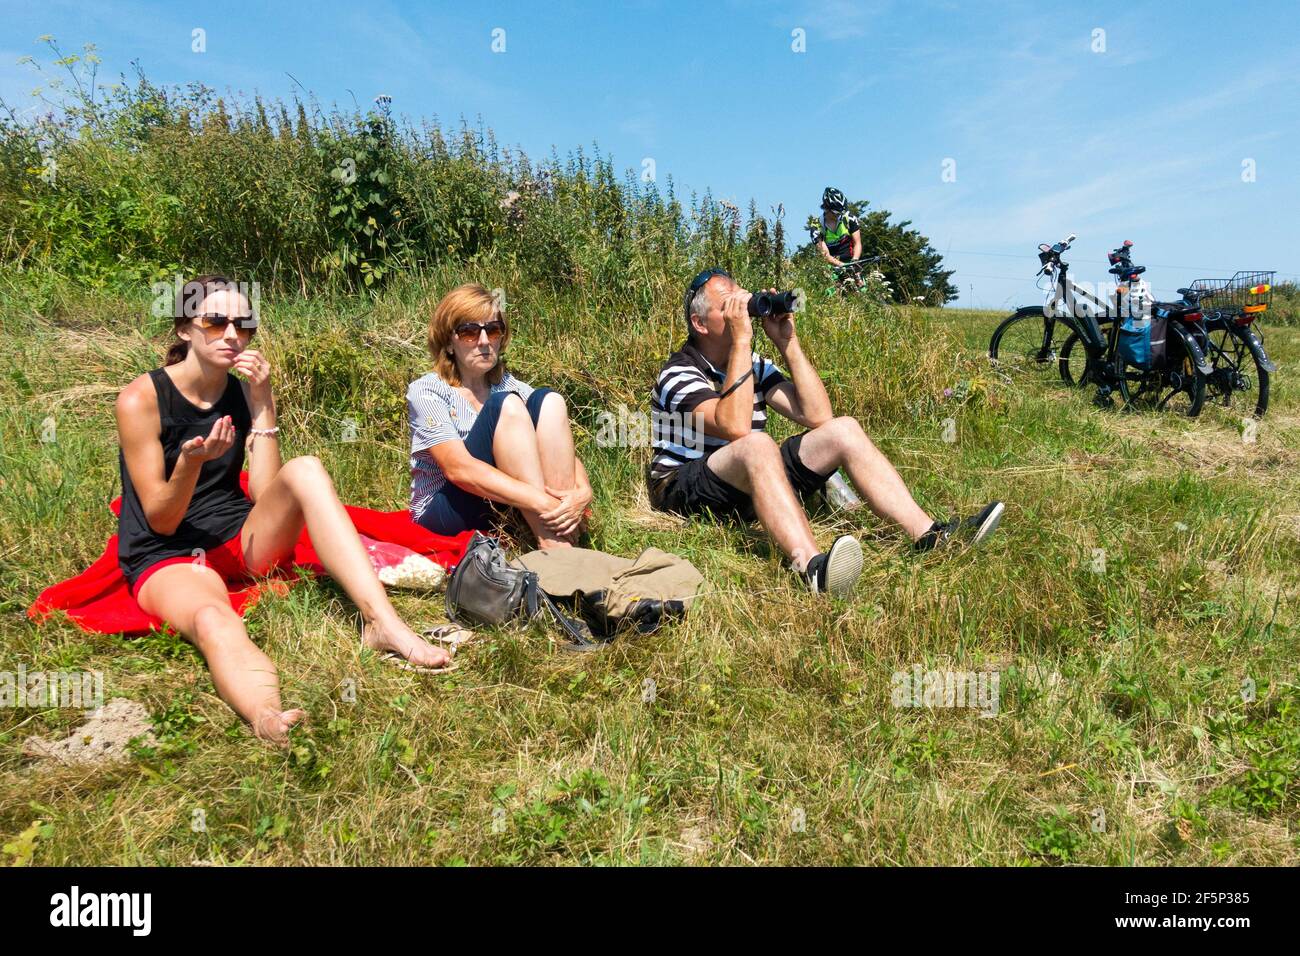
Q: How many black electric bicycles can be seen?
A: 2